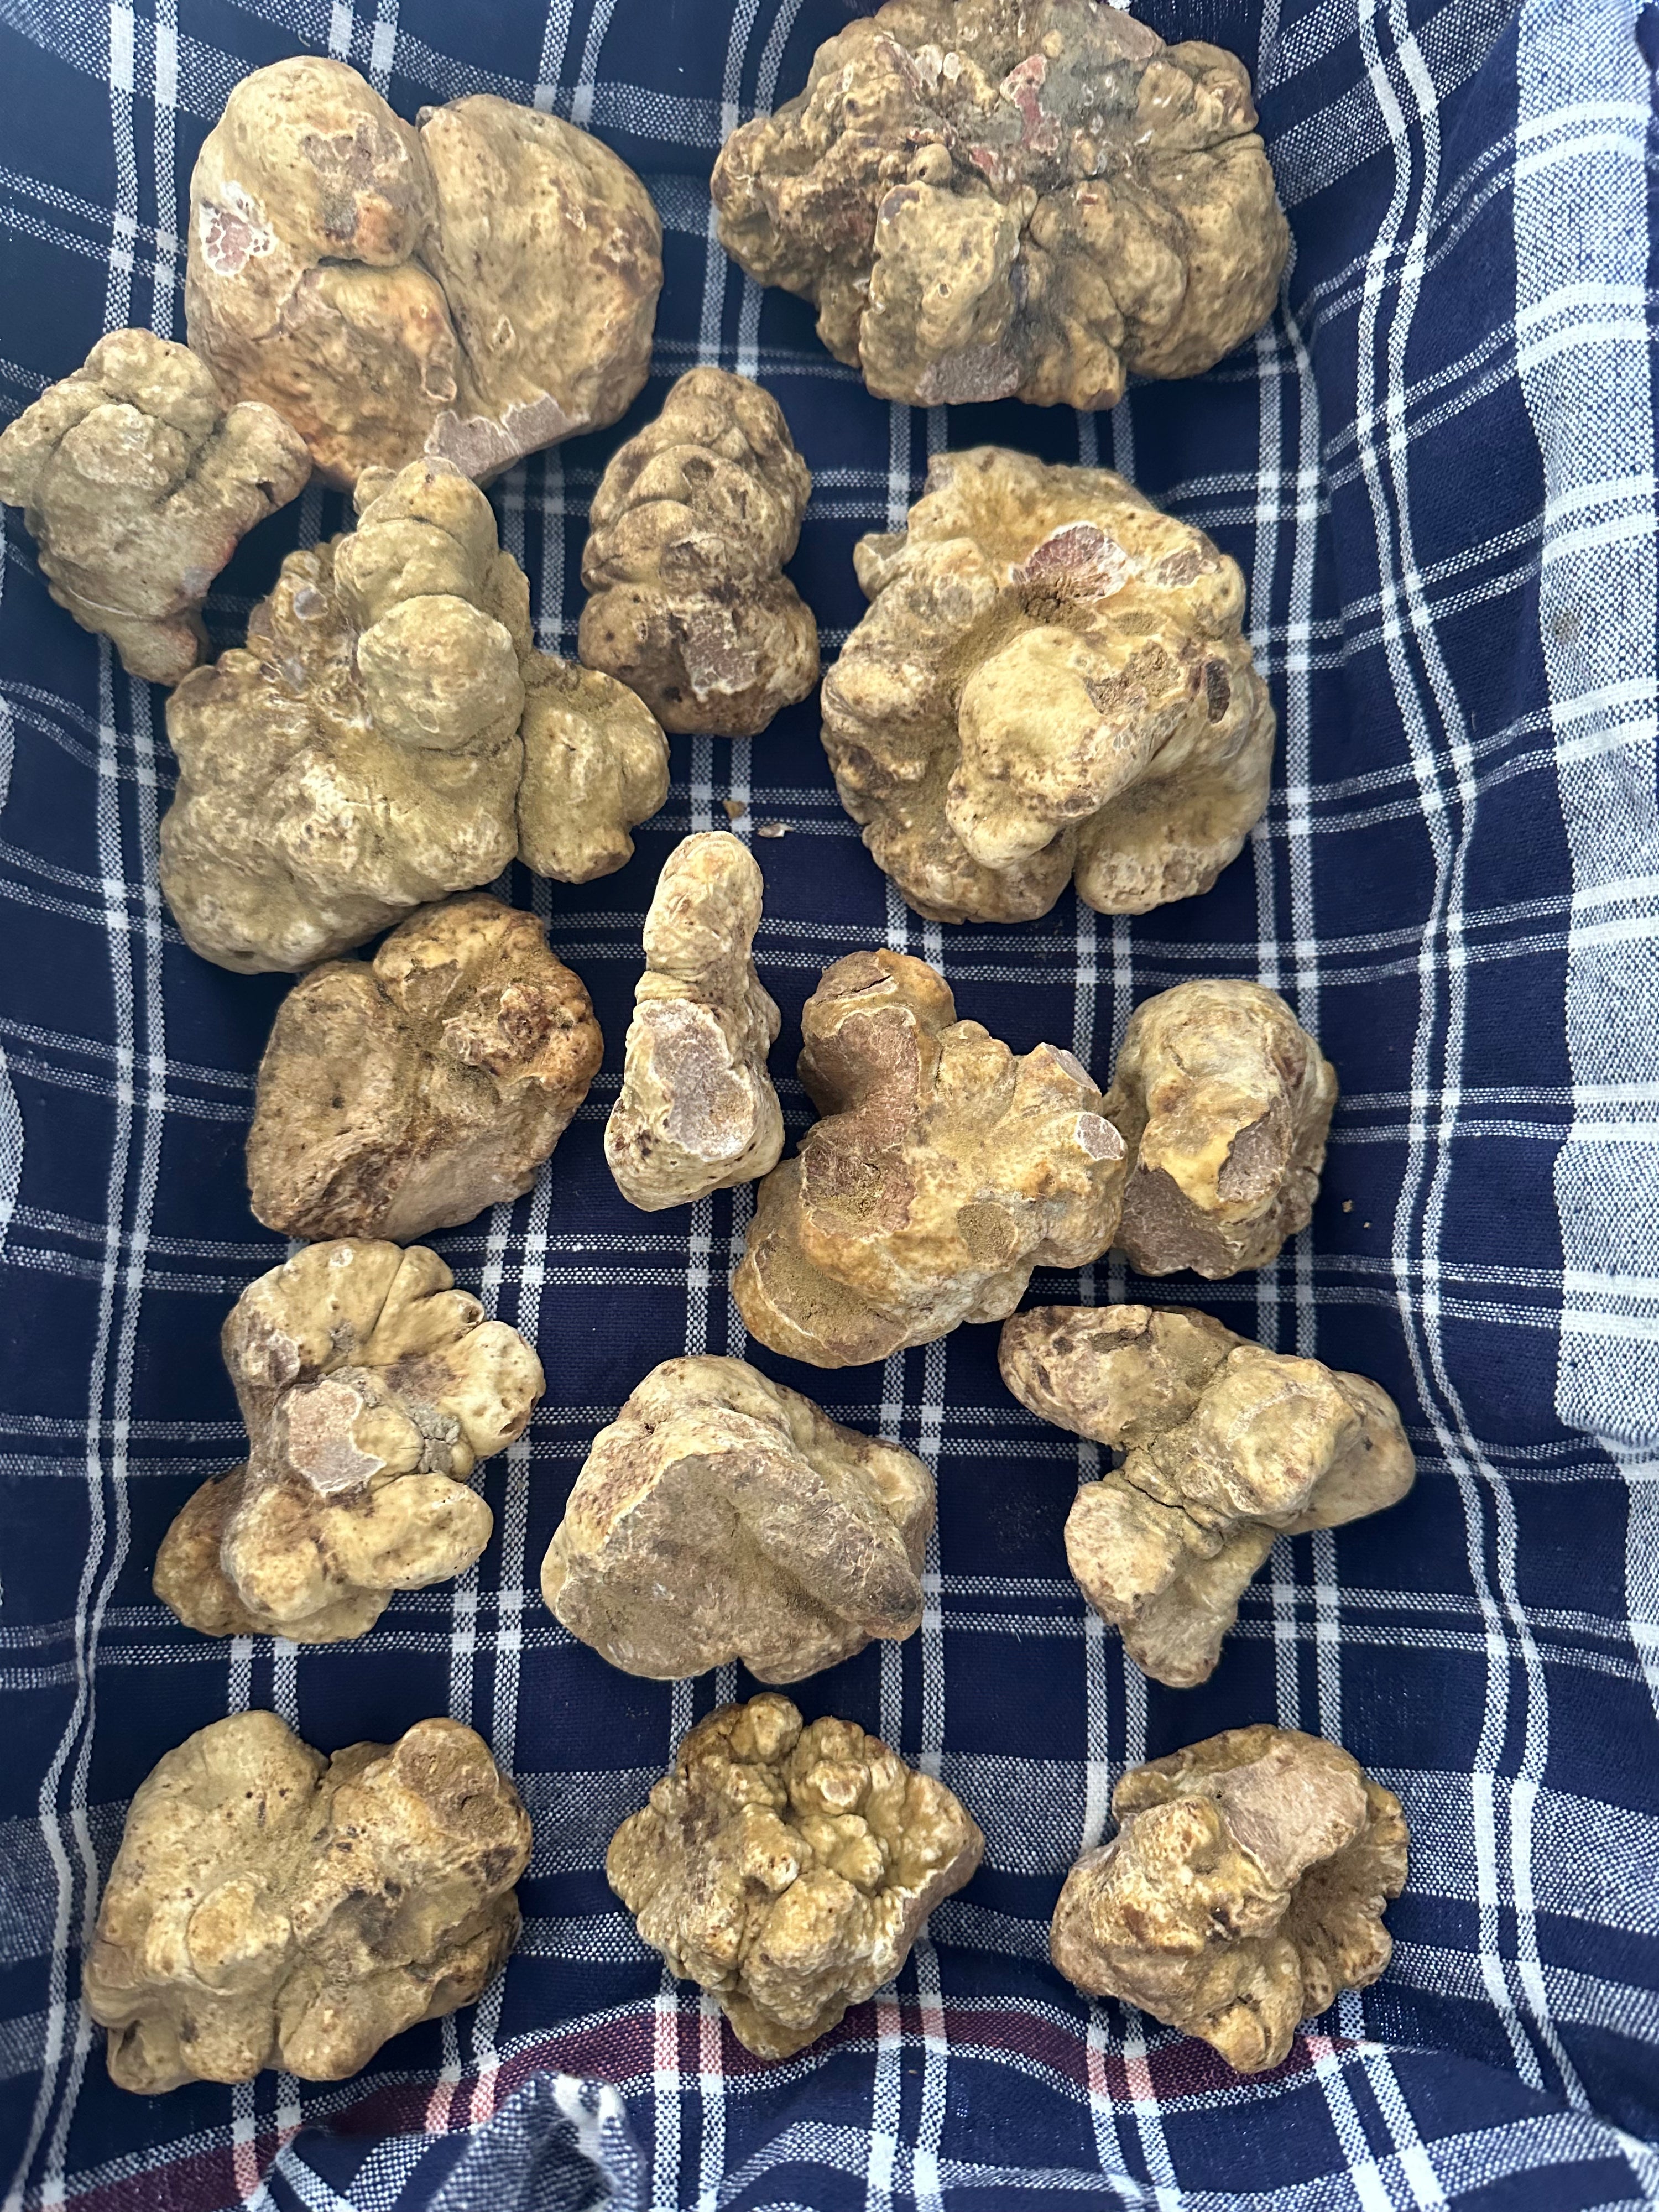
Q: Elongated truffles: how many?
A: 1